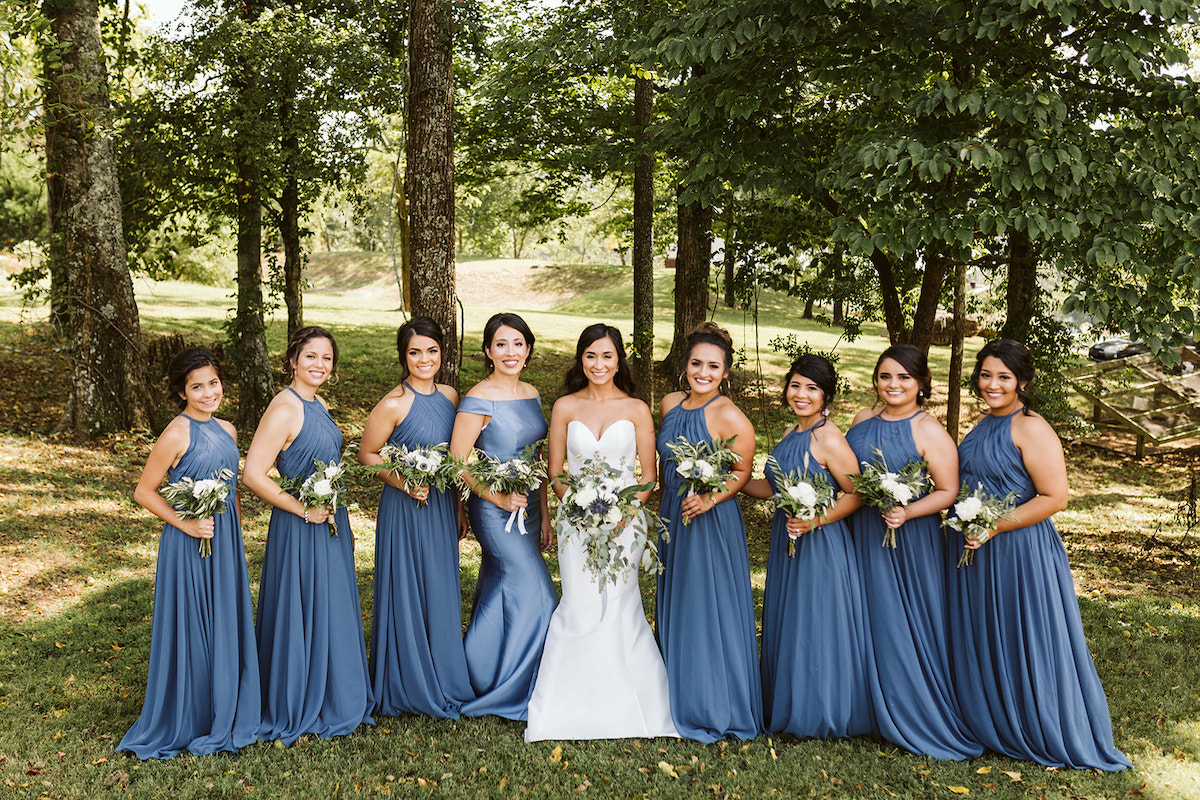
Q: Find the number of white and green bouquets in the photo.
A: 9